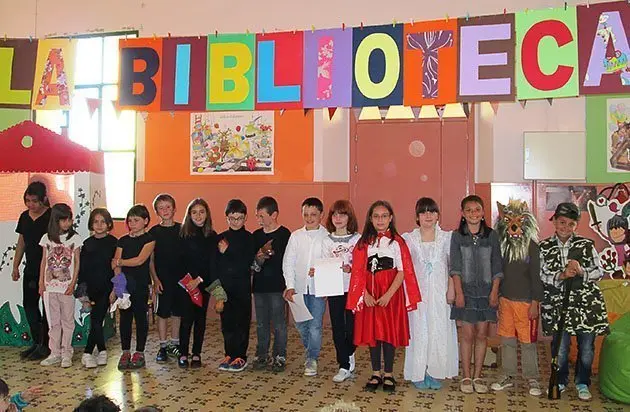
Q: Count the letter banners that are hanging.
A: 12